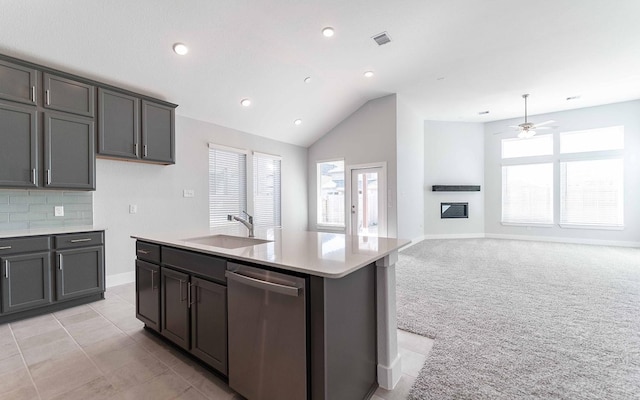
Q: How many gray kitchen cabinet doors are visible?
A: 11